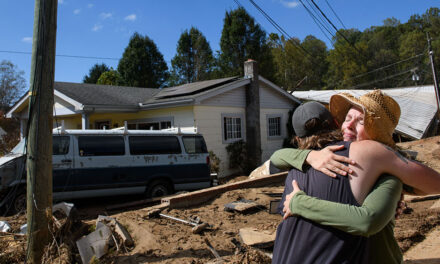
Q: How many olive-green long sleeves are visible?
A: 2